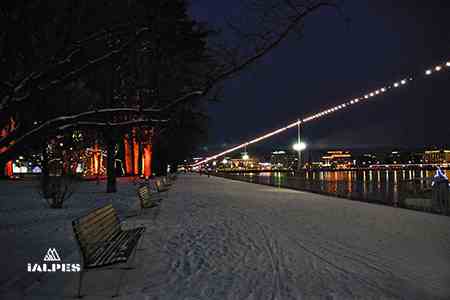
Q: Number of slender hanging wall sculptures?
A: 0